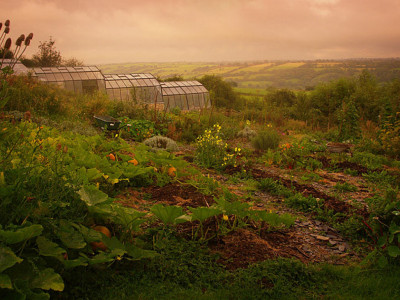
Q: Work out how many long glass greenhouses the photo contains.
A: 3